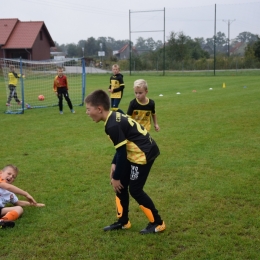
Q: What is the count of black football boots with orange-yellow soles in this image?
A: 2